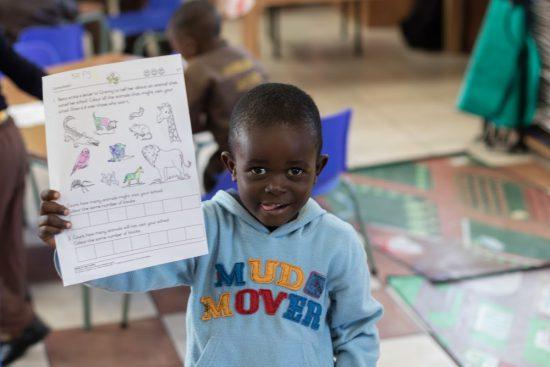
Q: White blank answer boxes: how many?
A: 14